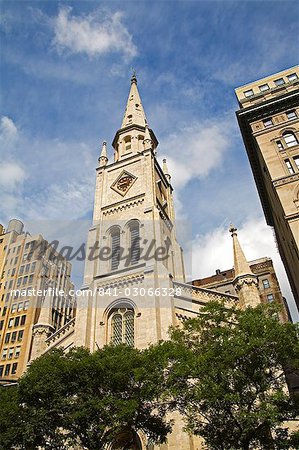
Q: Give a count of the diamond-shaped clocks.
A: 1